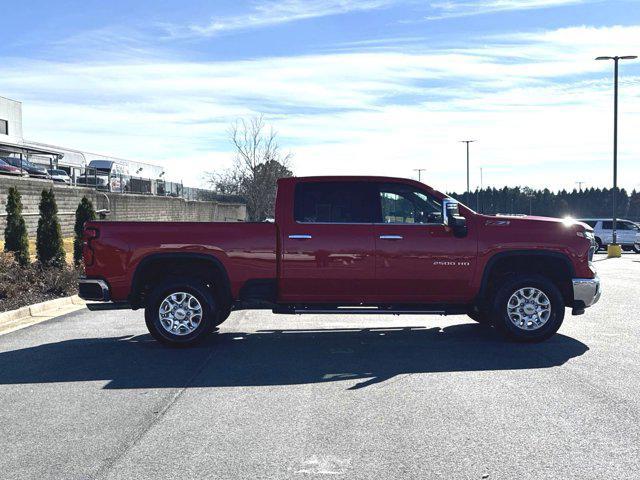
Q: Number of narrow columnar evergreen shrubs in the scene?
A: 3